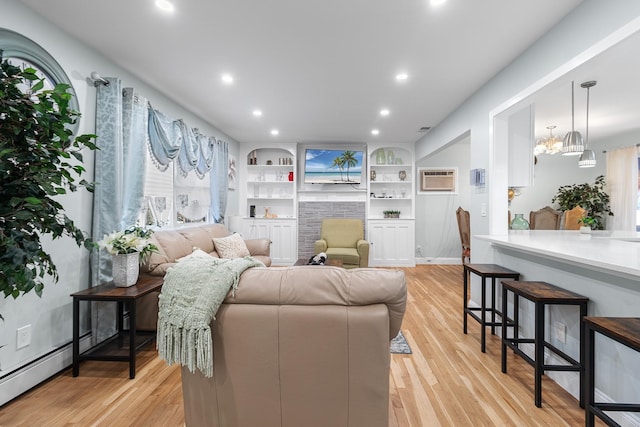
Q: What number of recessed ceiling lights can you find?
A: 8